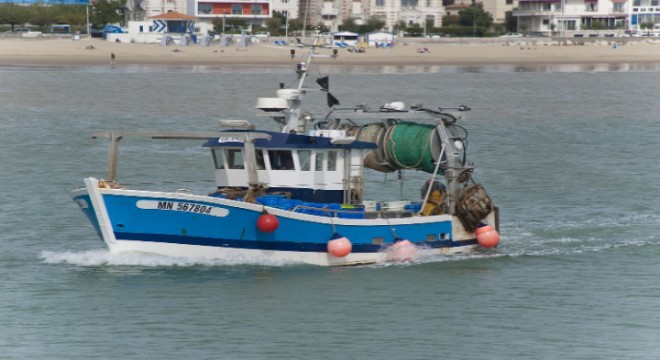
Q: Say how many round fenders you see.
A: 4